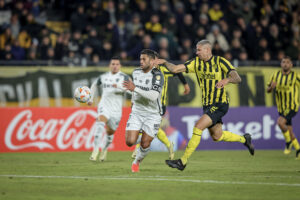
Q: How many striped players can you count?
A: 3